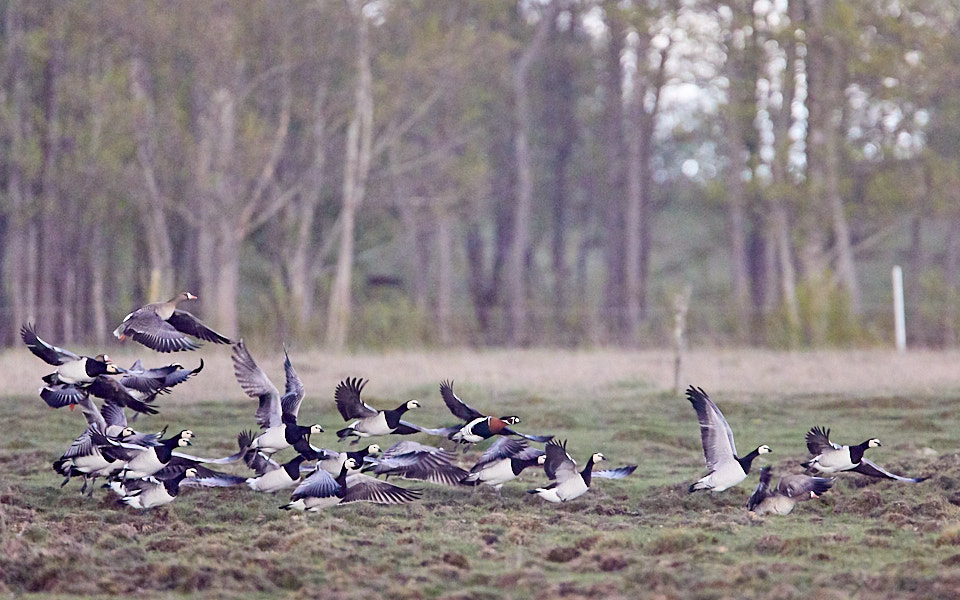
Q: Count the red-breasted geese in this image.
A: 1